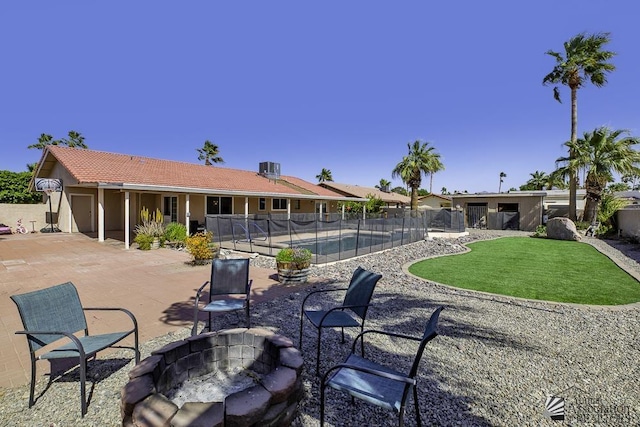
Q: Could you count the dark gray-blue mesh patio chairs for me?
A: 4